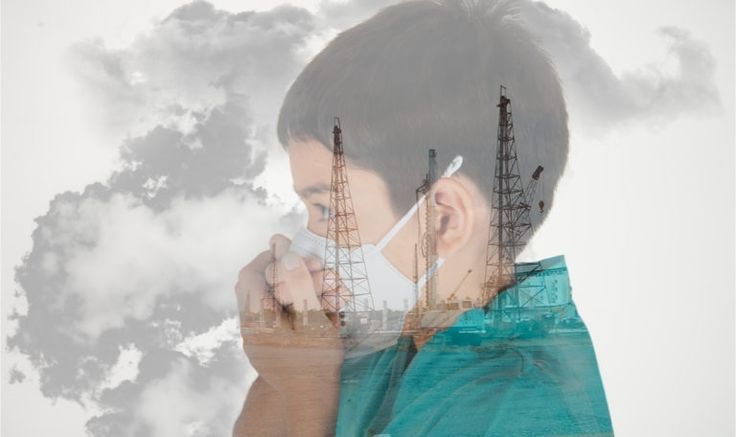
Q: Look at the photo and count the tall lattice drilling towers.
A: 2